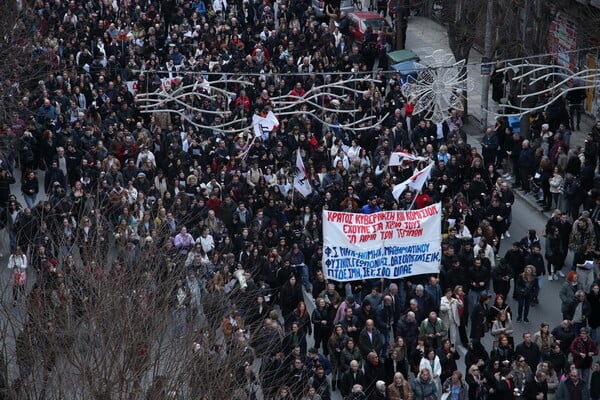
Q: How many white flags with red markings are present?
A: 4